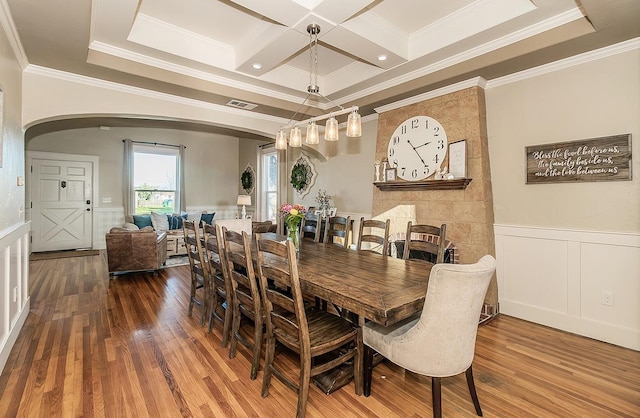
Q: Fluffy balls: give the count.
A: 0